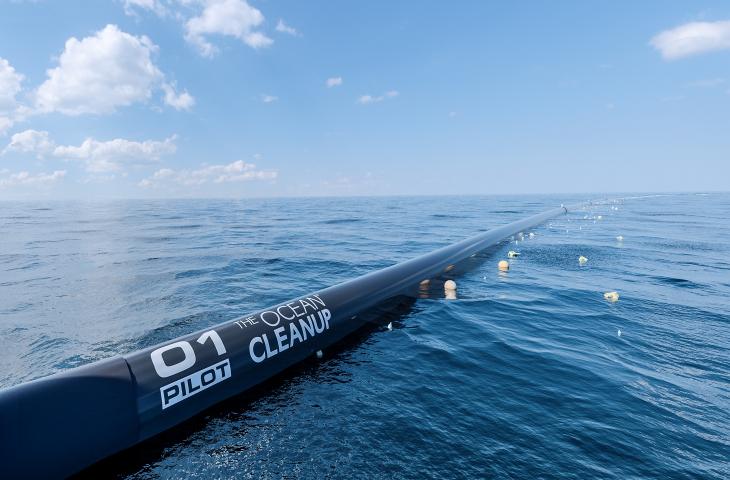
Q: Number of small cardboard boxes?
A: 0